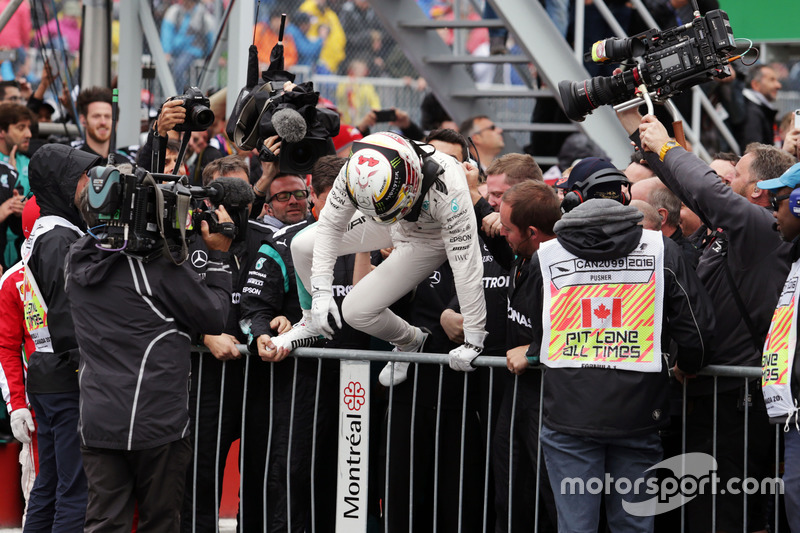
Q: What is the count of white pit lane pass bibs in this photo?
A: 3